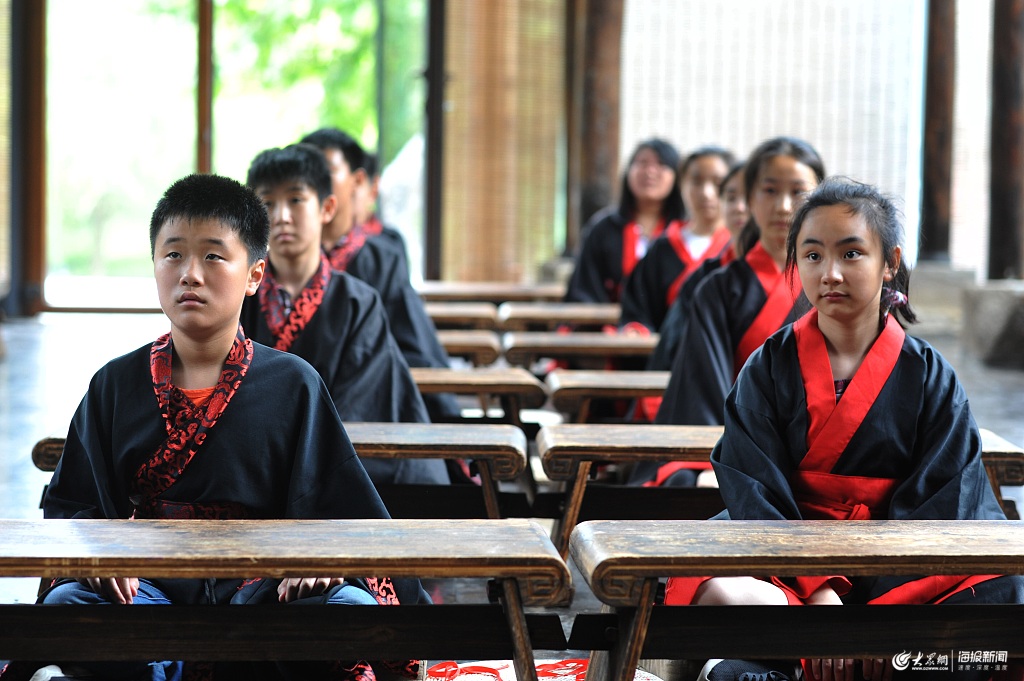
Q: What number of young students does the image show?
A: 9